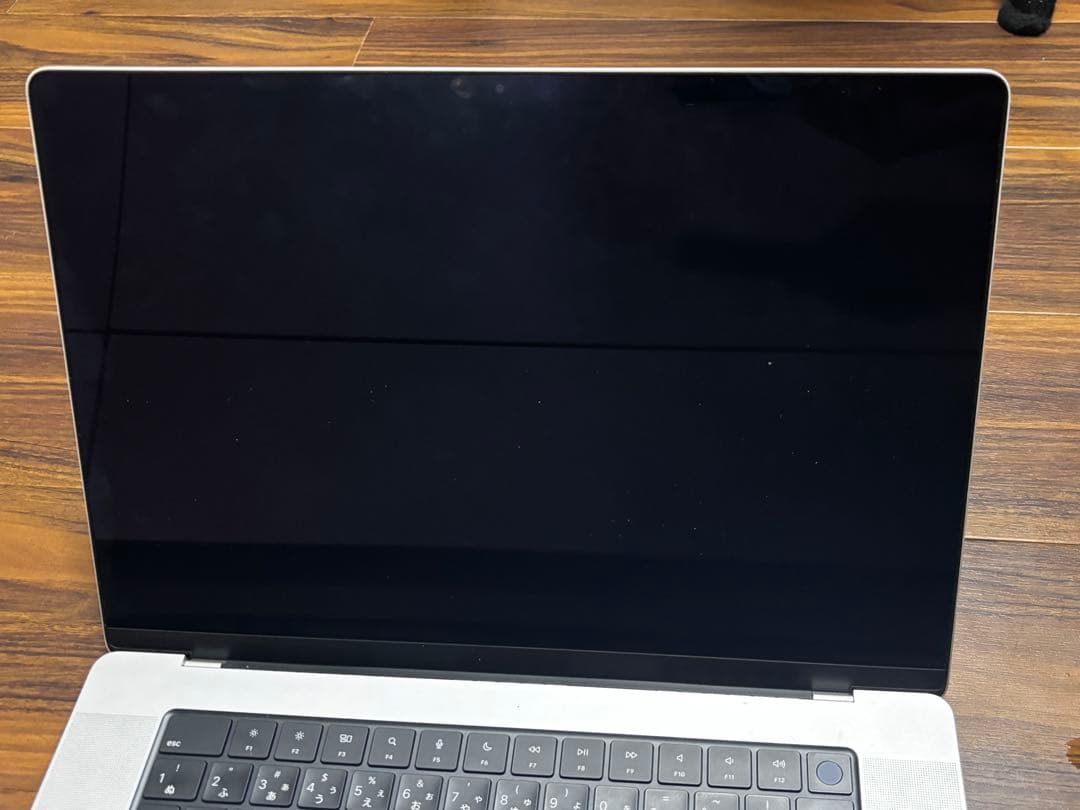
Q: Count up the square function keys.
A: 12